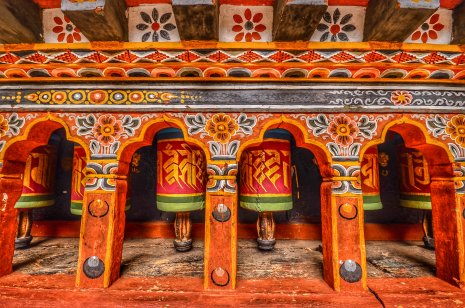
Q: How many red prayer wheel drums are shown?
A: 6